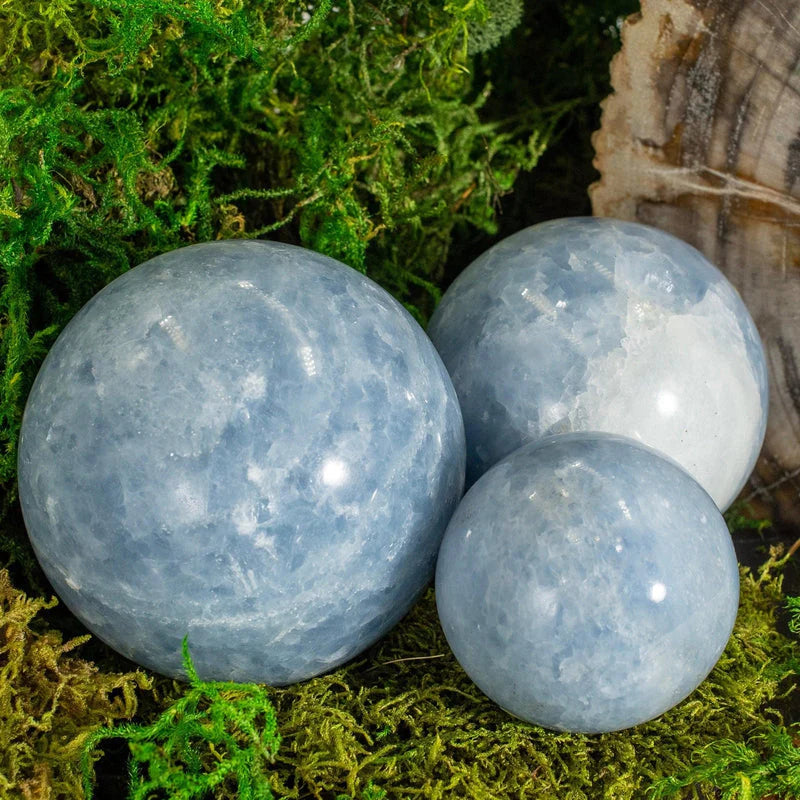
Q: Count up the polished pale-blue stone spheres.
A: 3